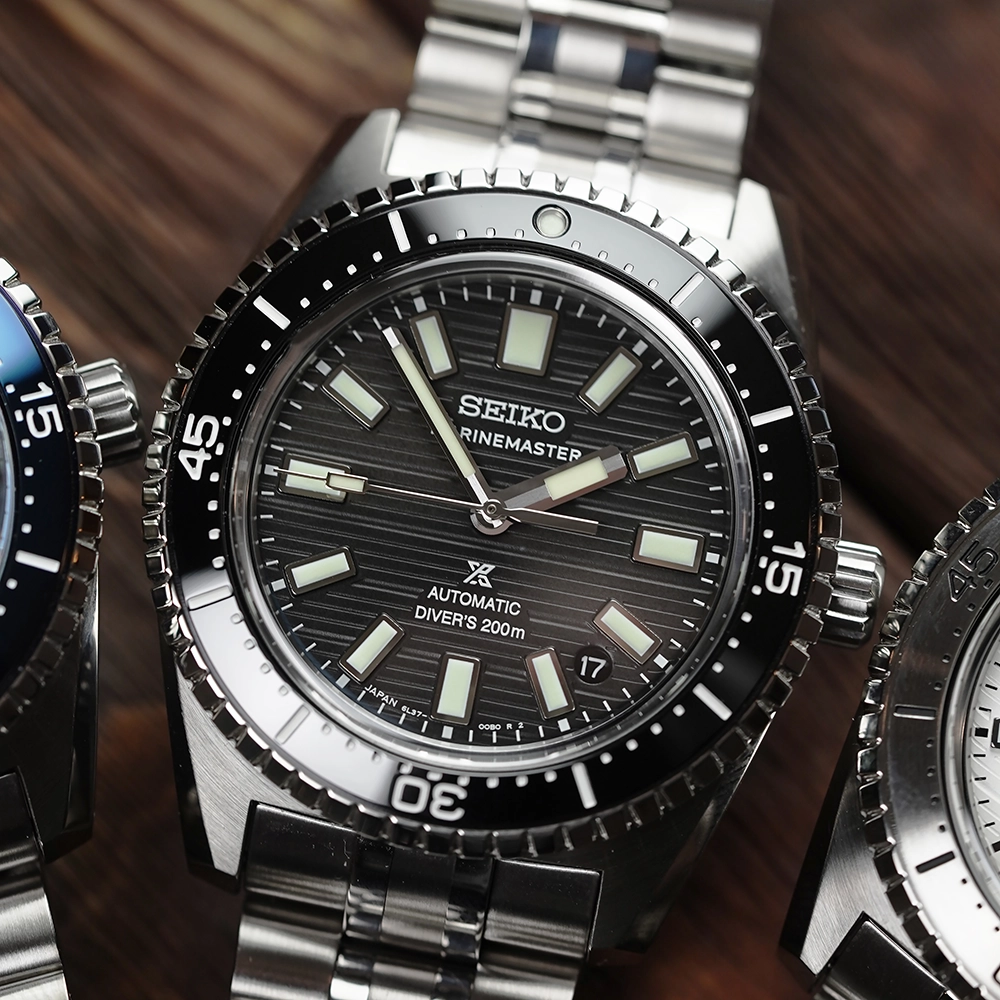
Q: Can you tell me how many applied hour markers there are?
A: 12